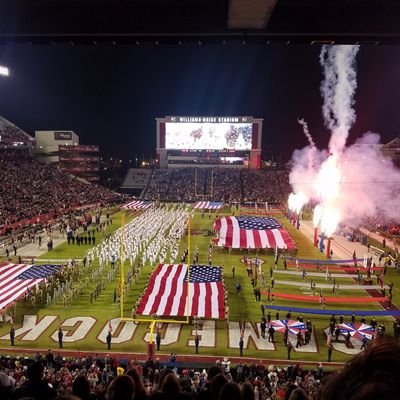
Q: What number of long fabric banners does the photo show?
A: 6